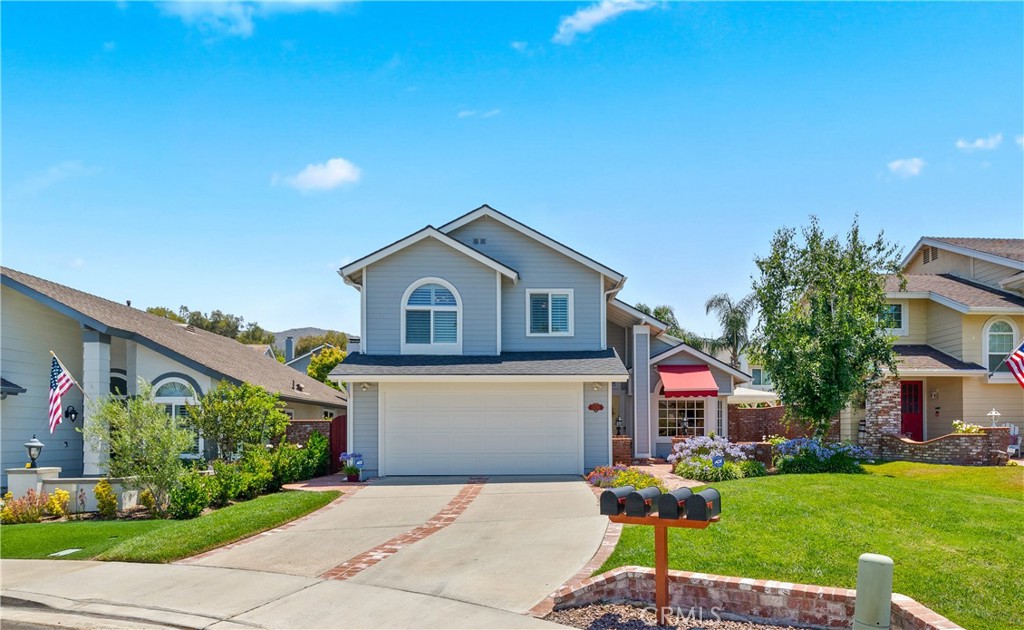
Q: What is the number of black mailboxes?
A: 4